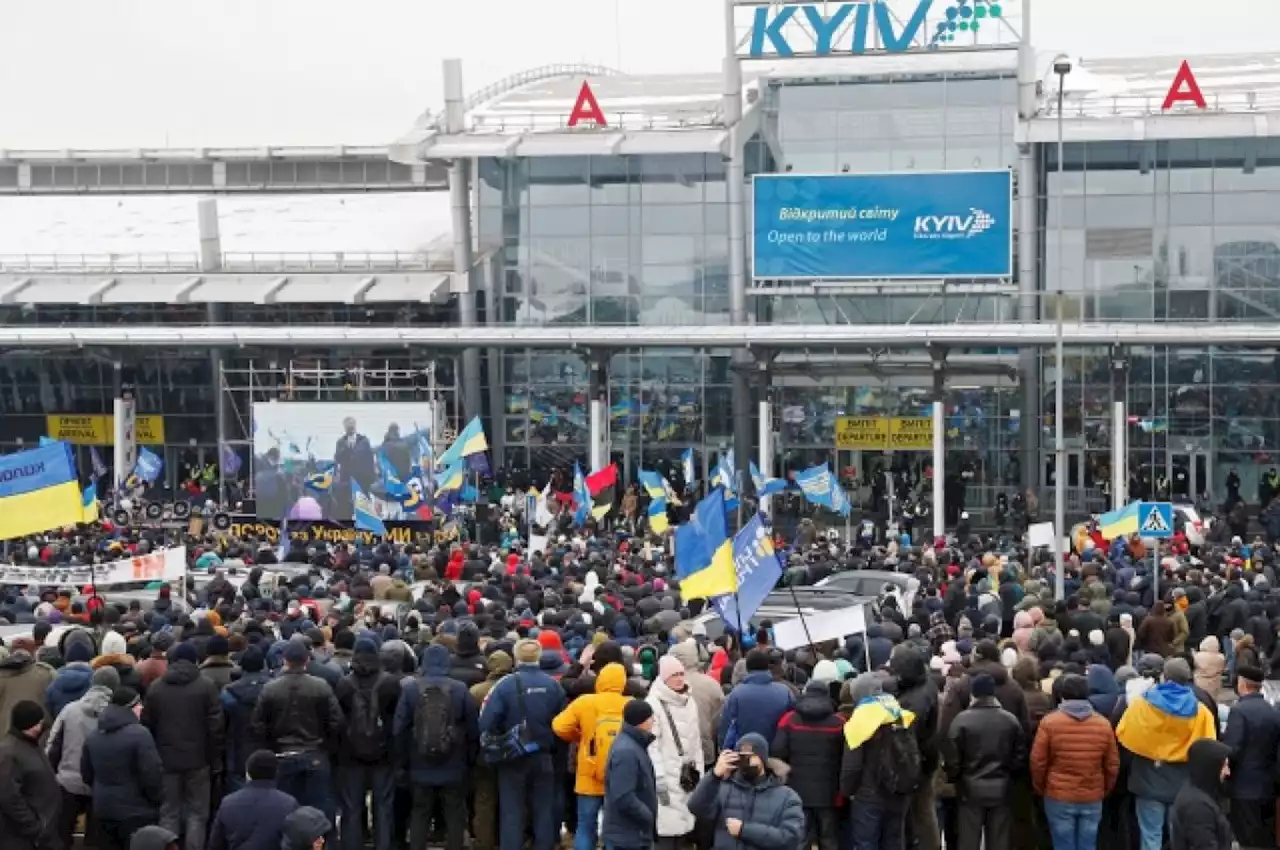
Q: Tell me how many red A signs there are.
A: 2